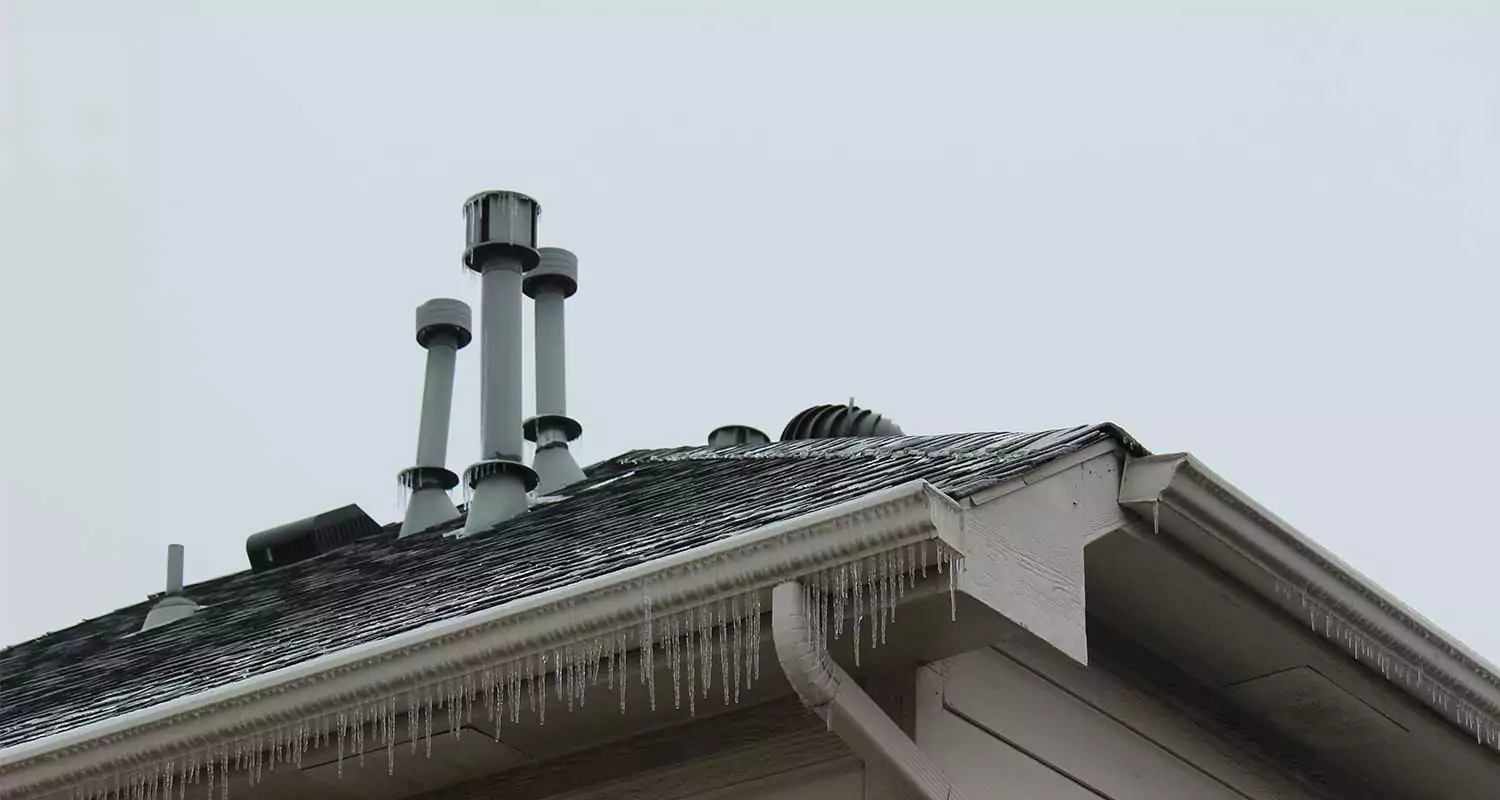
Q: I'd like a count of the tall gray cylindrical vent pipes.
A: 3